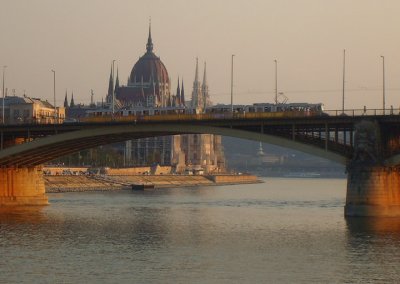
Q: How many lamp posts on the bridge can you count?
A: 7